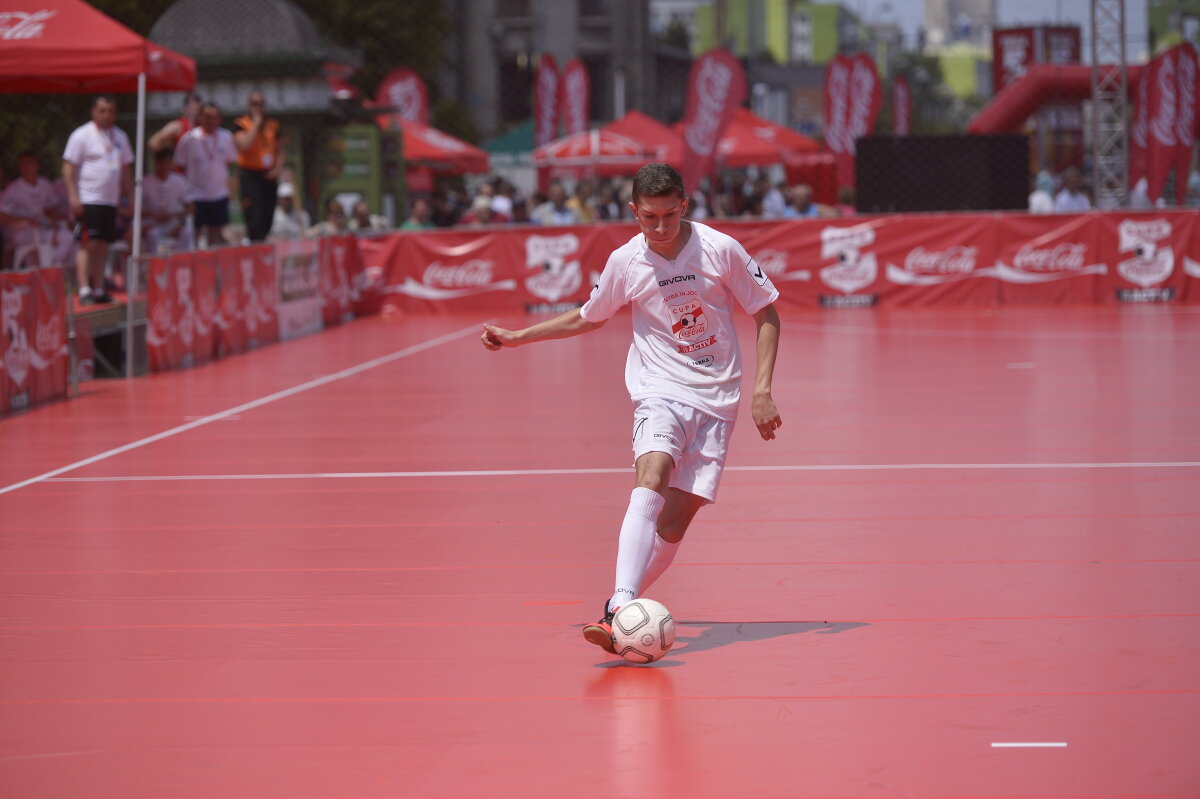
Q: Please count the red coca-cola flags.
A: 10